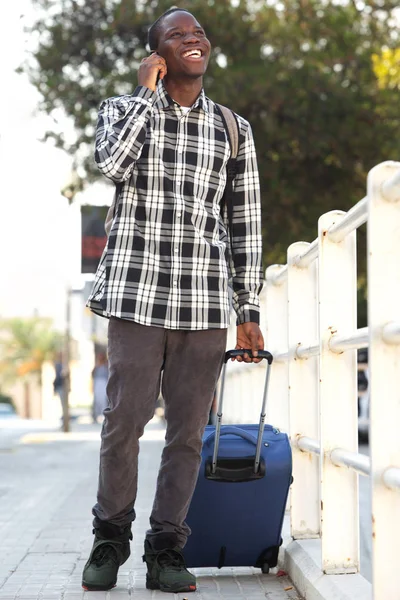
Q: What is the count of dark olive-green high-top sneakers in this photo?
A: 2